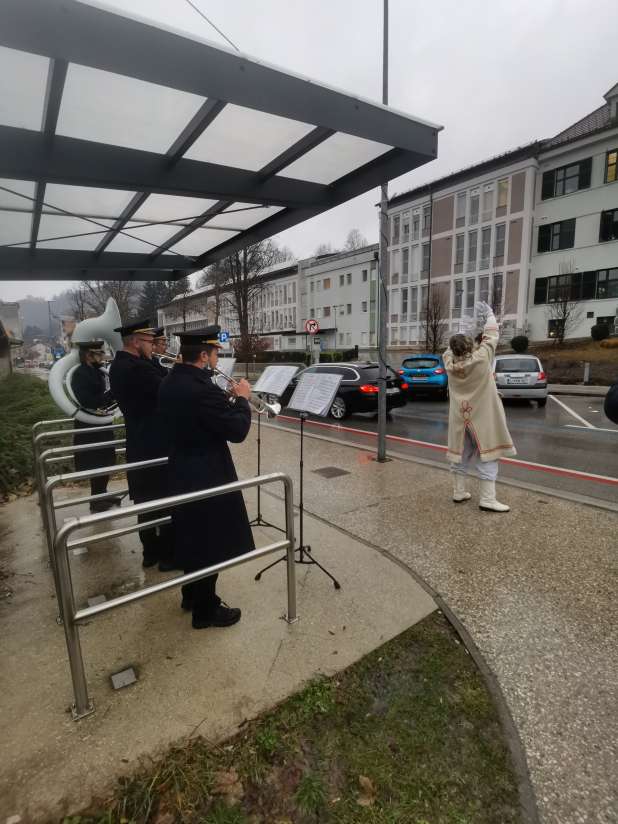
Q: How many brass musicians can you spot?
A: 4